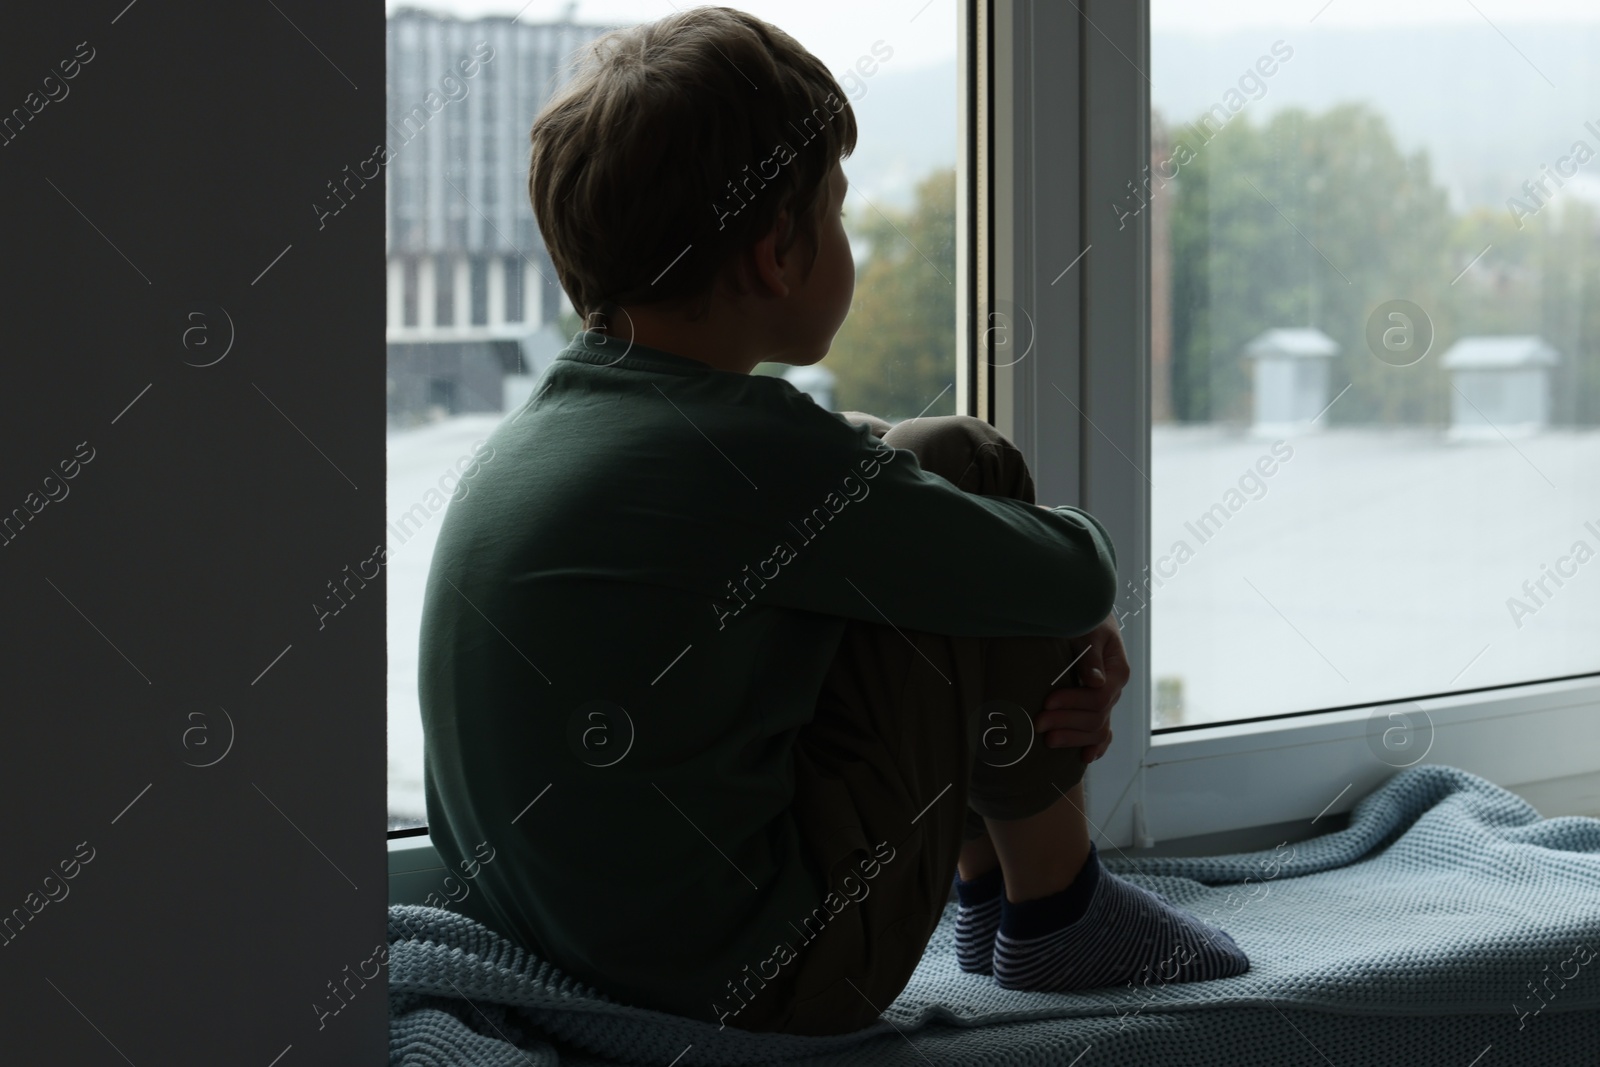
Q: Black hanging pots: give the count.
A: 0